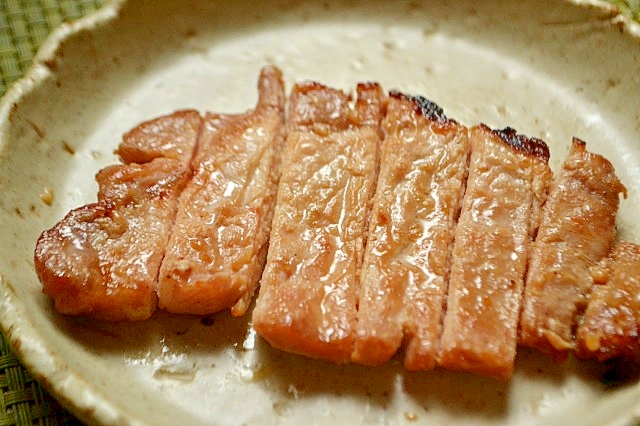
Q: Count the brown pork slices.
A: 7